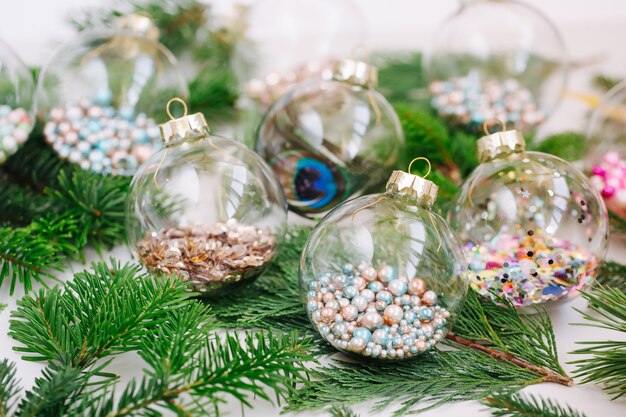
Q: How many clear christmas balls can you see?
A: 9